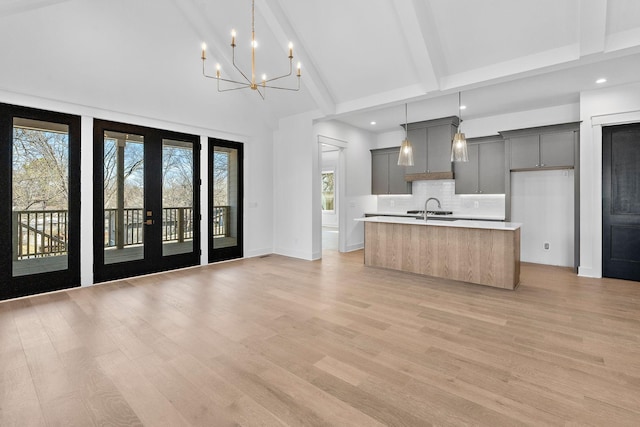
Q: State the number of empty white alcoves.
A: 1